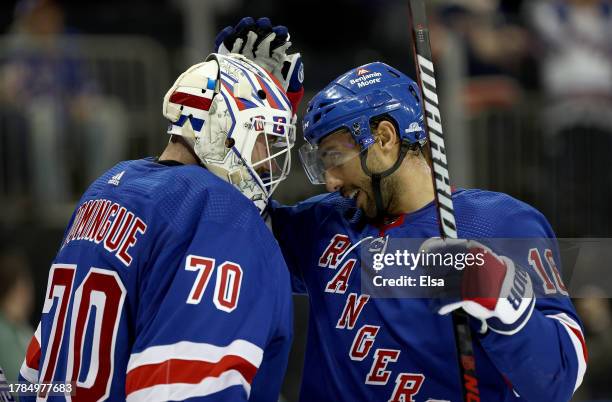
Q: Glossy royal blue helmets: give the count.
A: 1